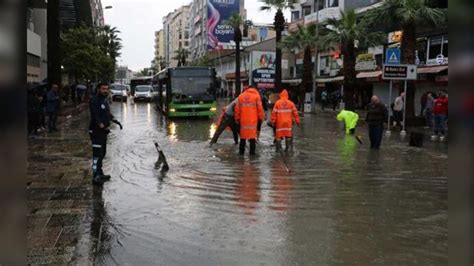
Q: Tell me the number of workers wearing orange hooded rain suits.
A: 2